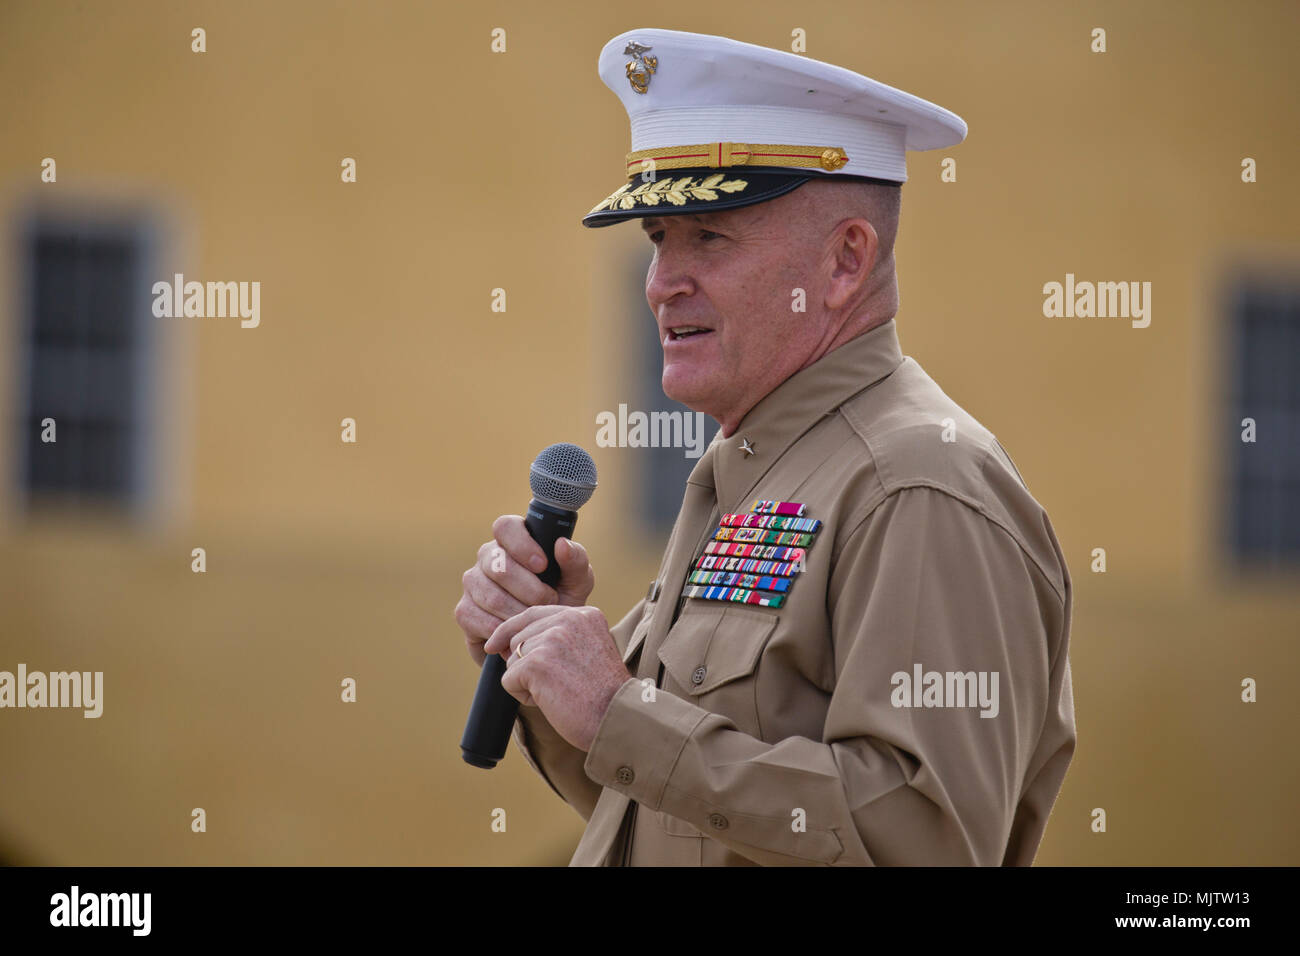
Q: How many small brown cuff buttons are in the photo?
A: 2